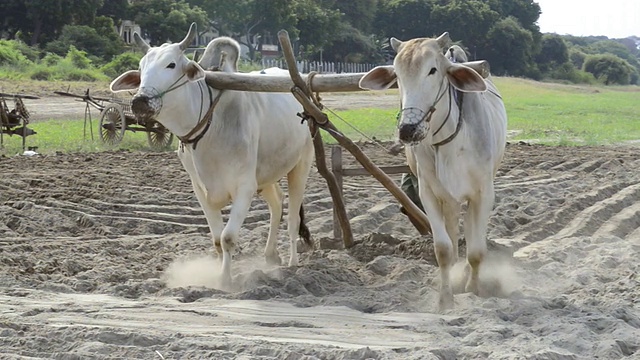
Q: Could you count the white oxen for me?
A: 2